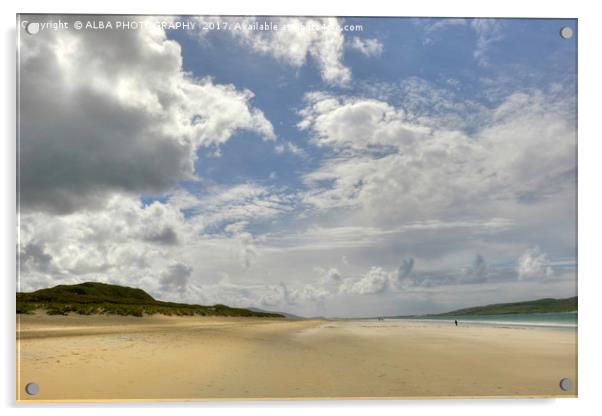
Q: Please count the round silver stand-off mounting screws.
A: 4